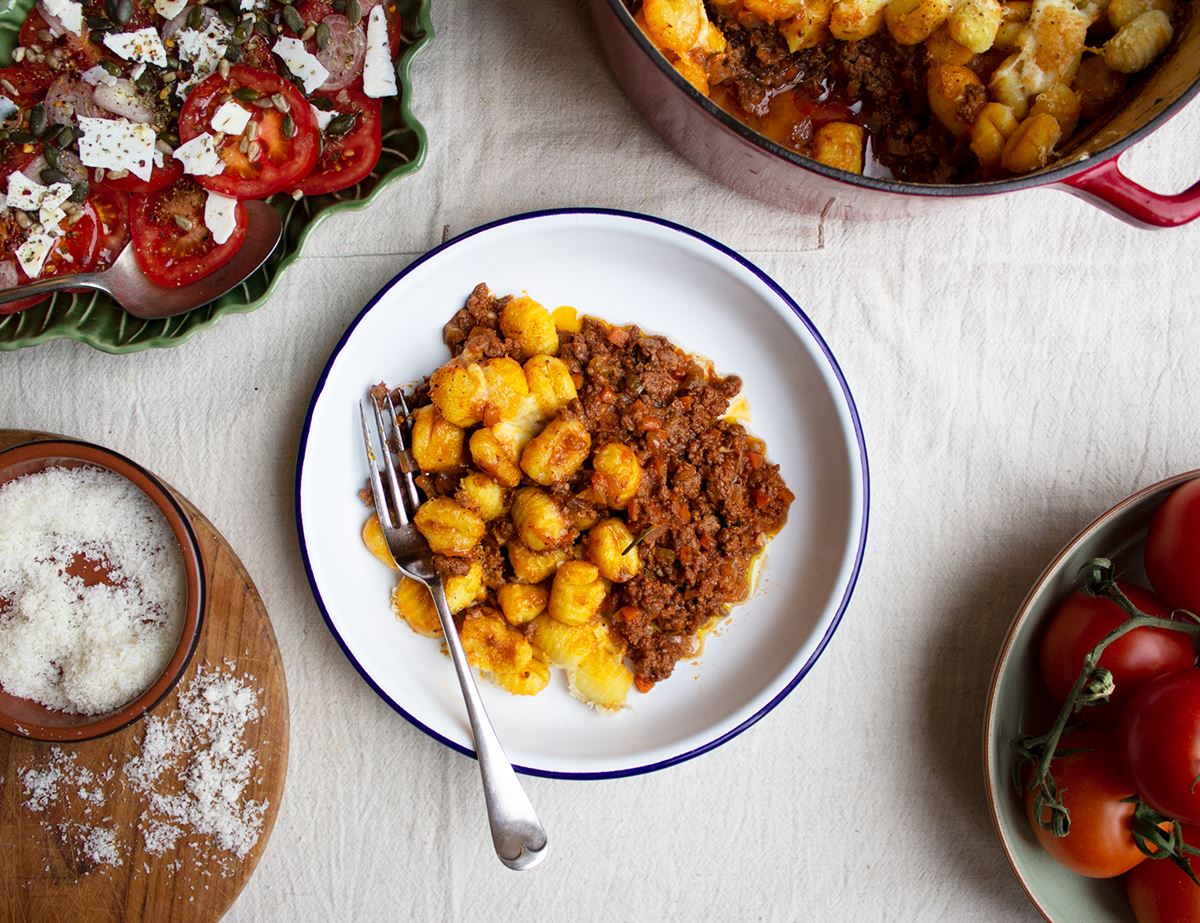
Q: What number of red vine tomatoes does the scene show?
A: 5